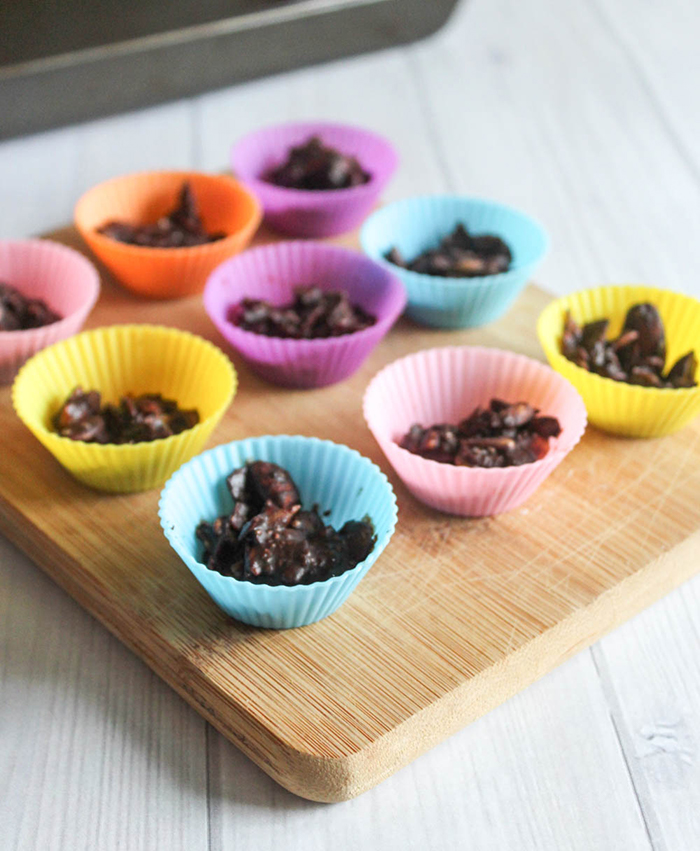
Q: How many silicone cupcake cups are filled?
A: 9